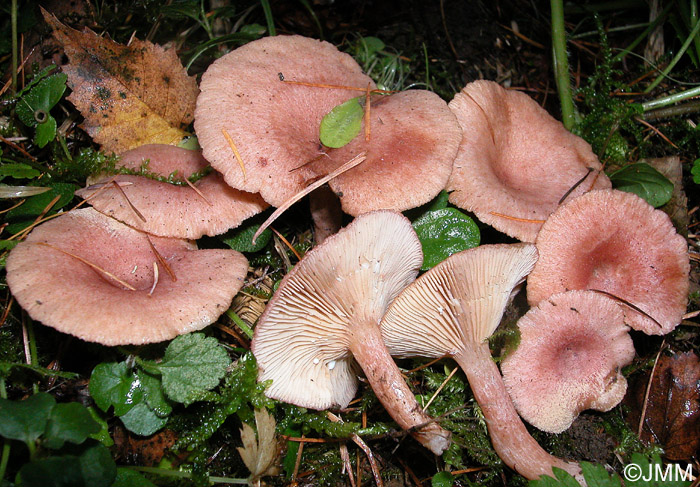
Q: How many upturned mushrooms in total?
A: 2